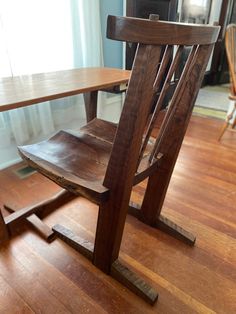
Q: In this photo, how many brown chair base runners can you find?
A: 2